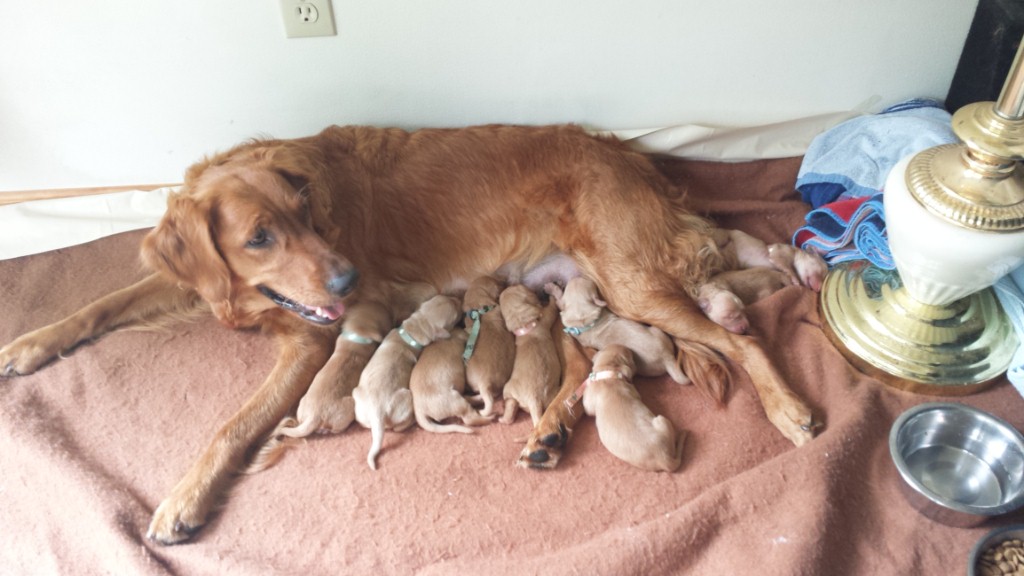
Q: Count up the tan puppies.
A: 9